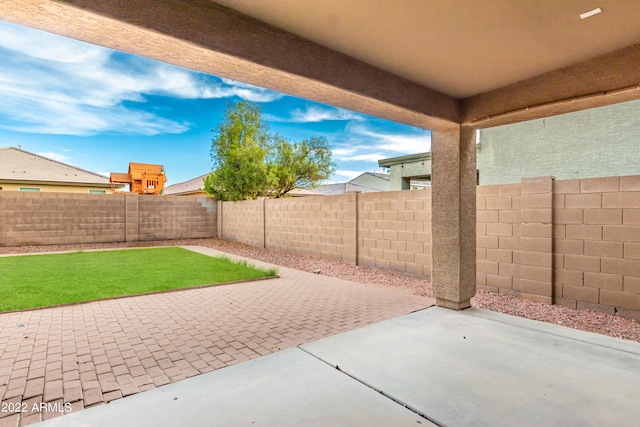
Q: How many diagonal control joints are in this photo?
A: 1